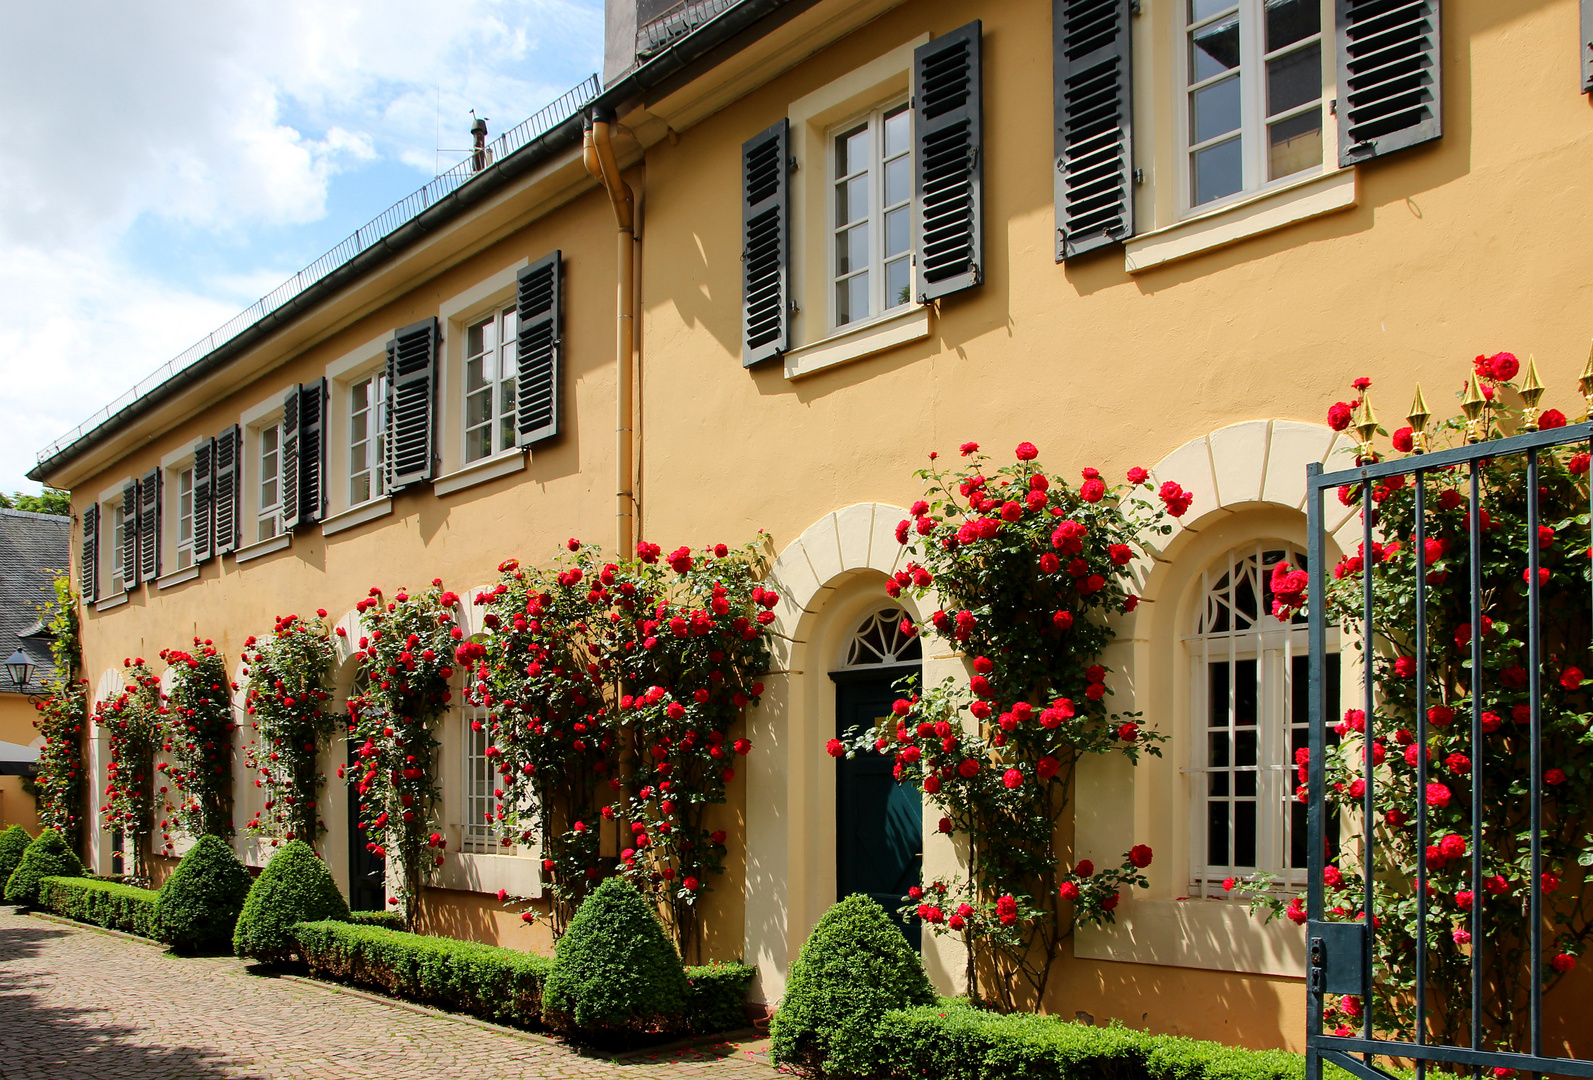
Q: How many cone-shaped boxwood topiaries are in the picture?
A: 6